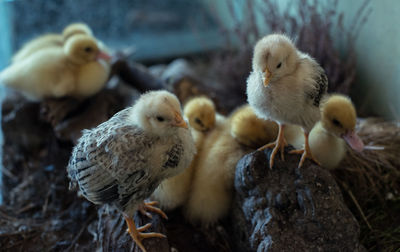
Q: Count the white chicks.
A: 2